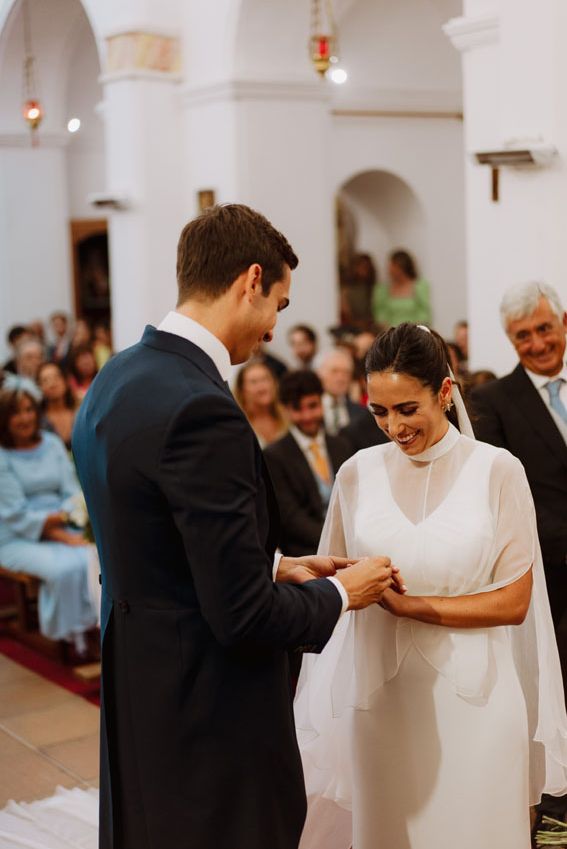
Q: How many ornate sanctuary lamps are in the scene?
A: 2